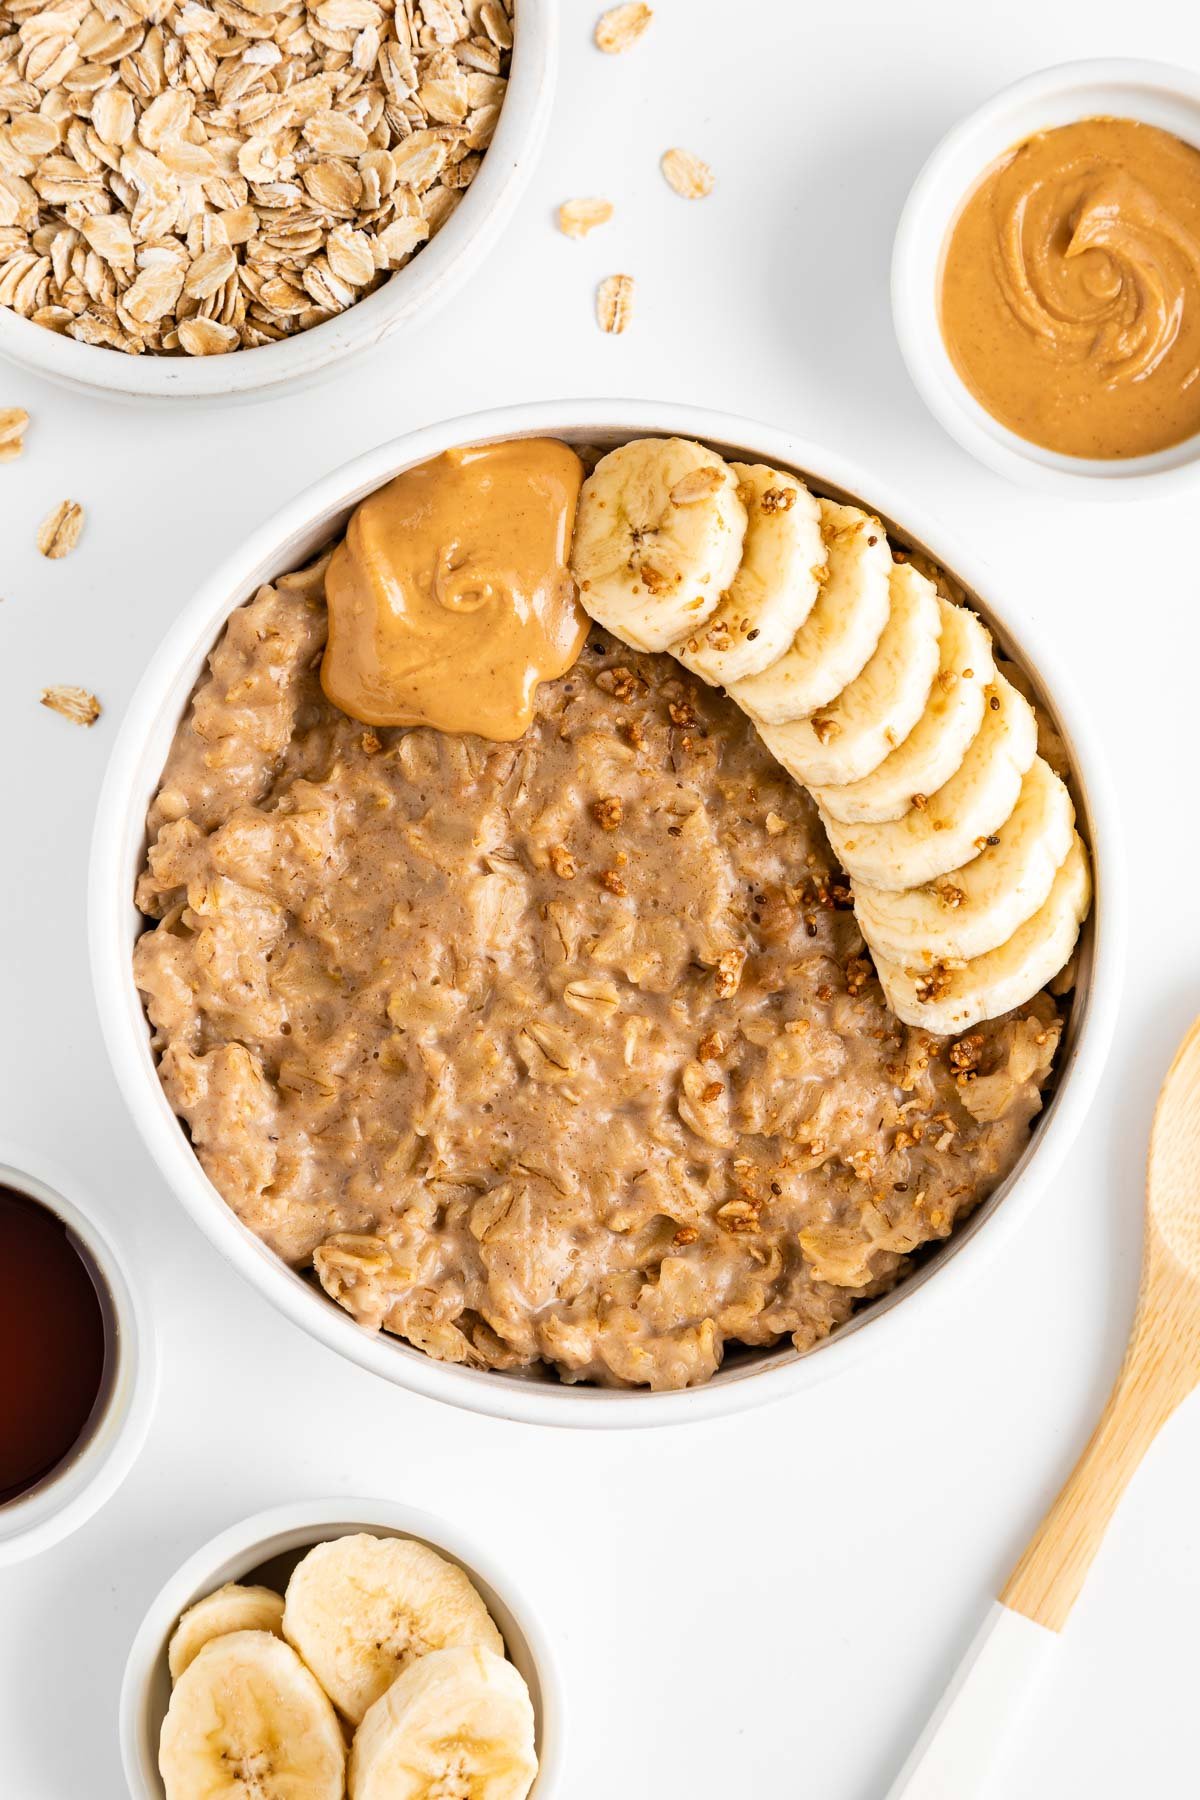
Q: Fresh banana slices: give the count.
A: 12